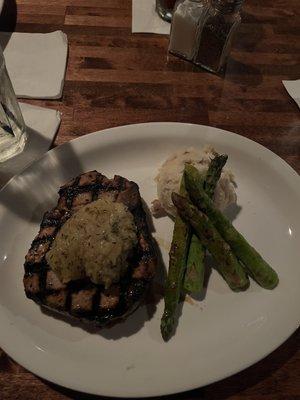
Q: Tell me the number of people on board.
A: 0